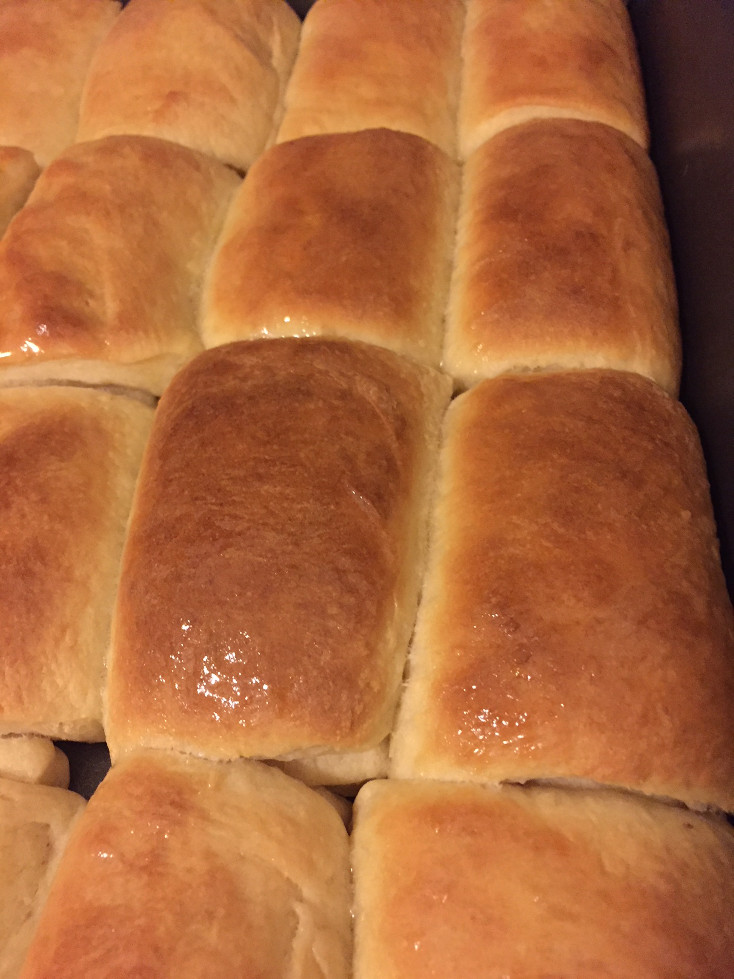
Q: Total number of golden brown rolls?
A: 14